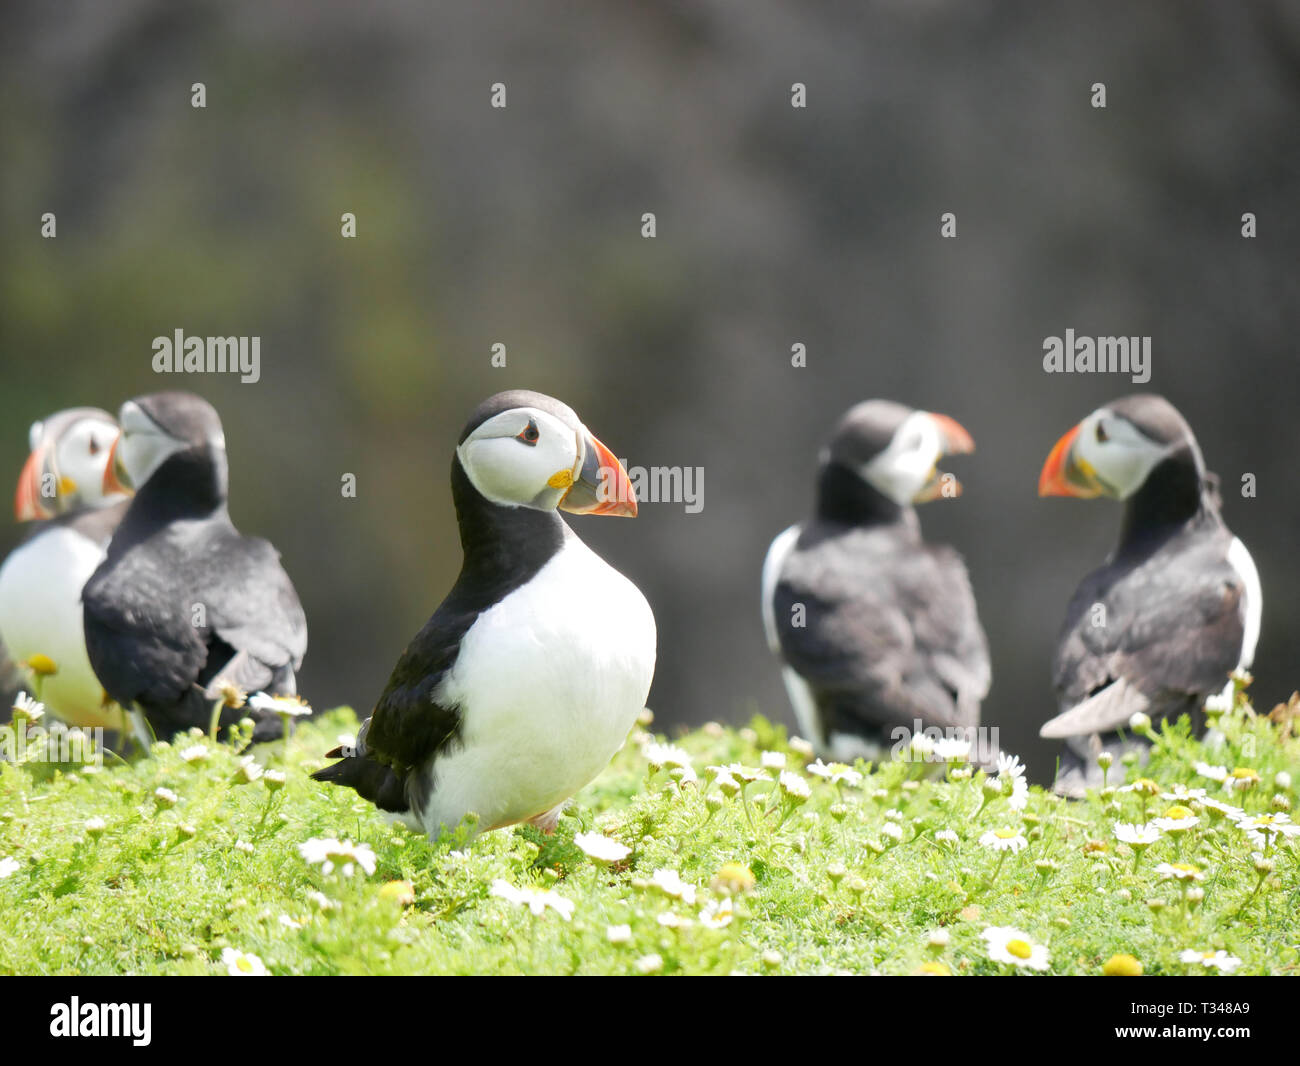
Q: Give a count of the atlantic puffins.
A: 5